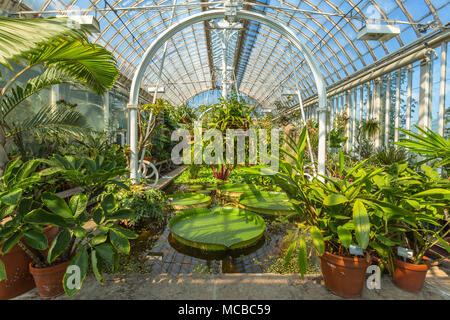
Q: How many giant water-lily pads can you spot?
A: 4